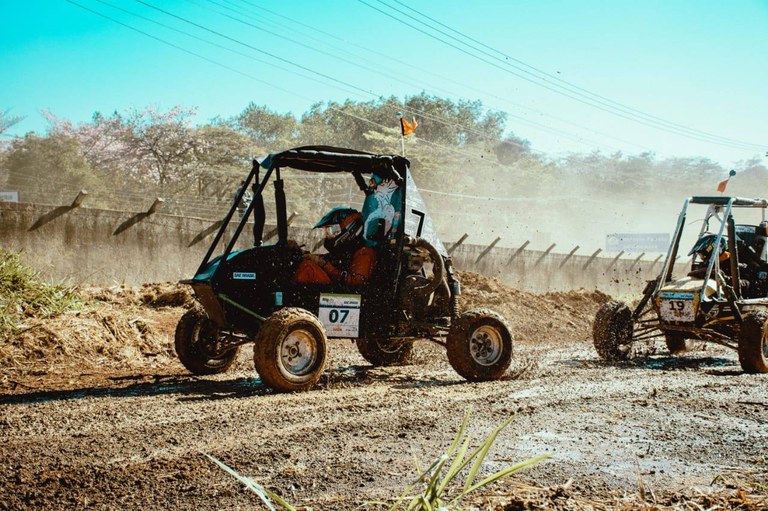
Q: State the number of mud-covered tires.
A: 7